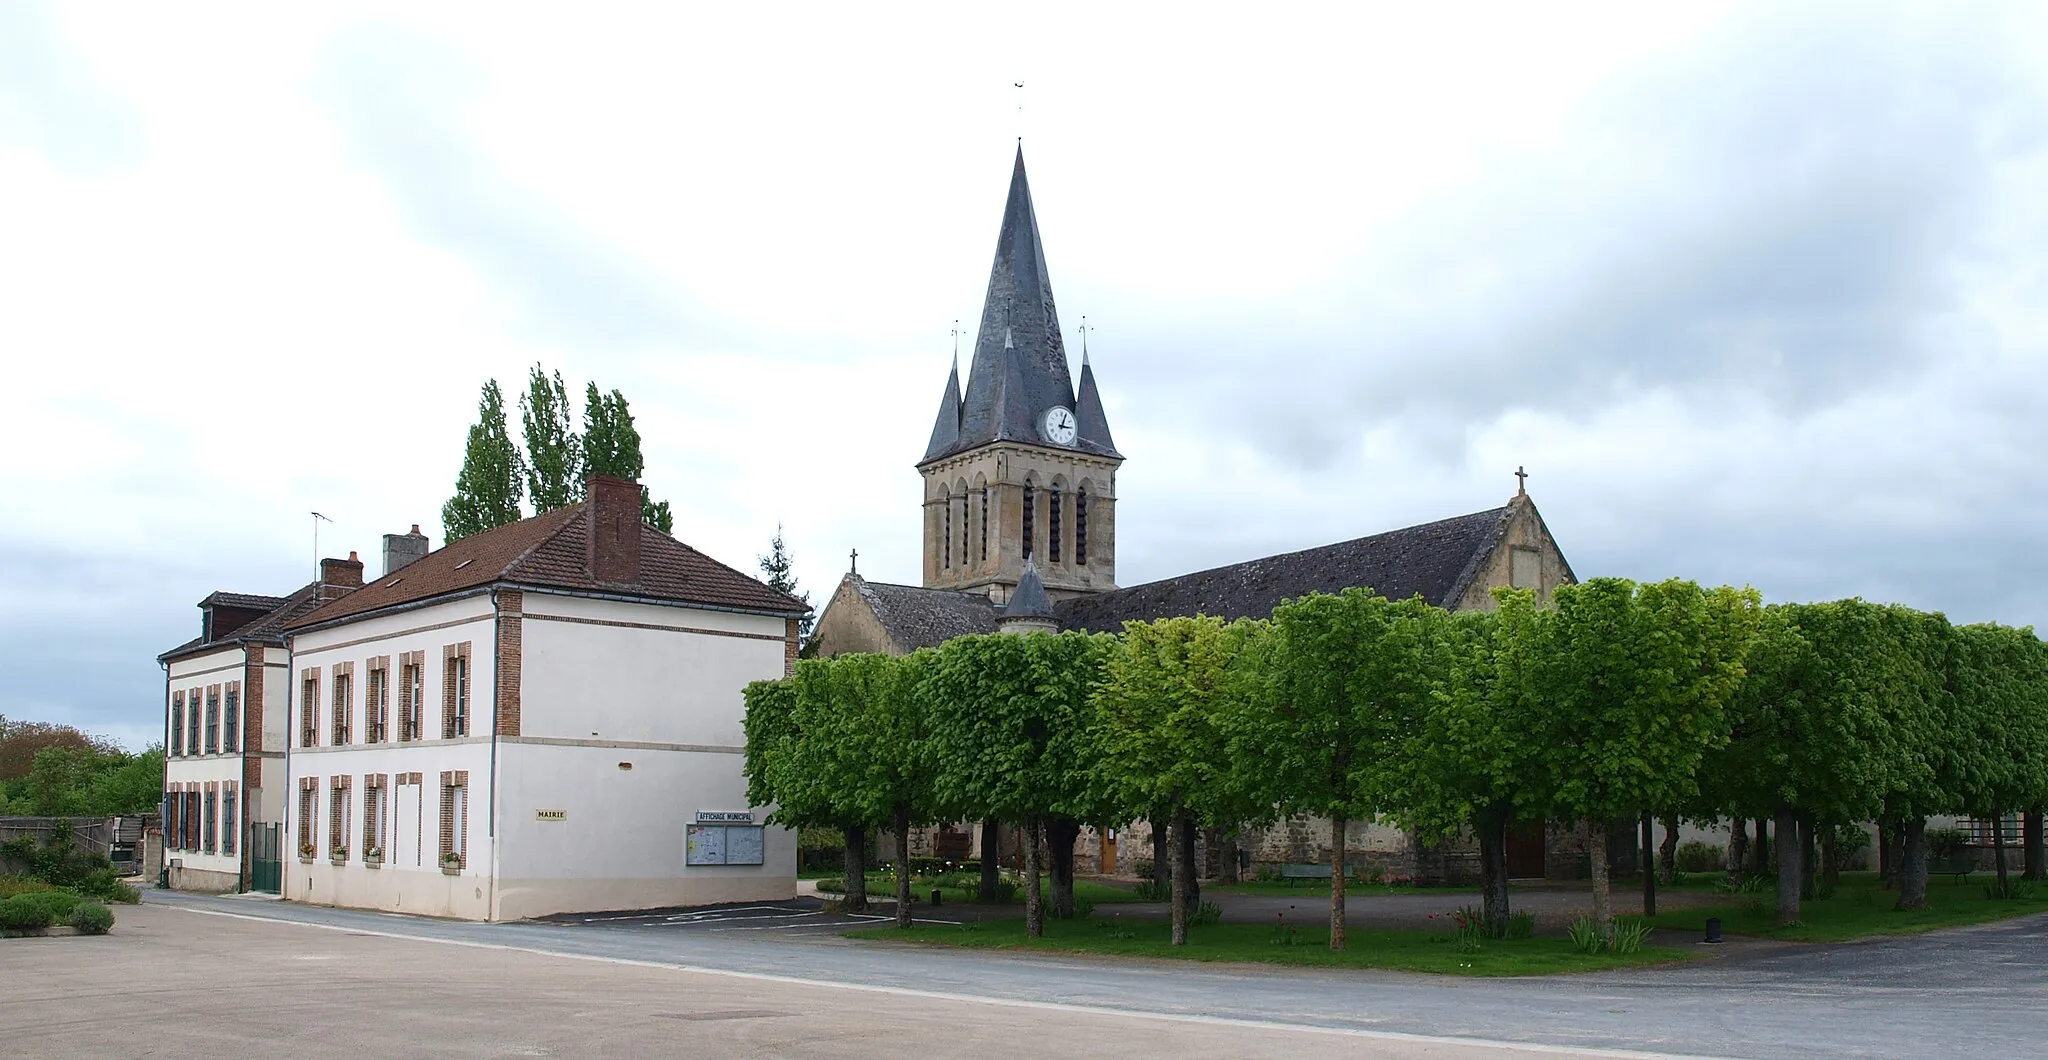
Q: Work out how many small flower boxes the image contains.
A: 4